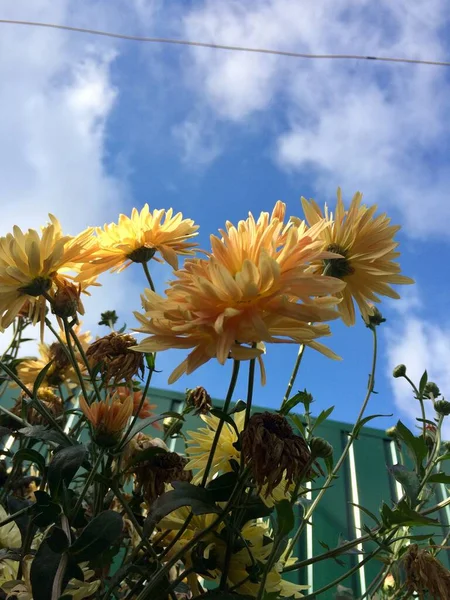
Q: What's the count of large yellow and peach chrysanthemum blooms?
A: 4